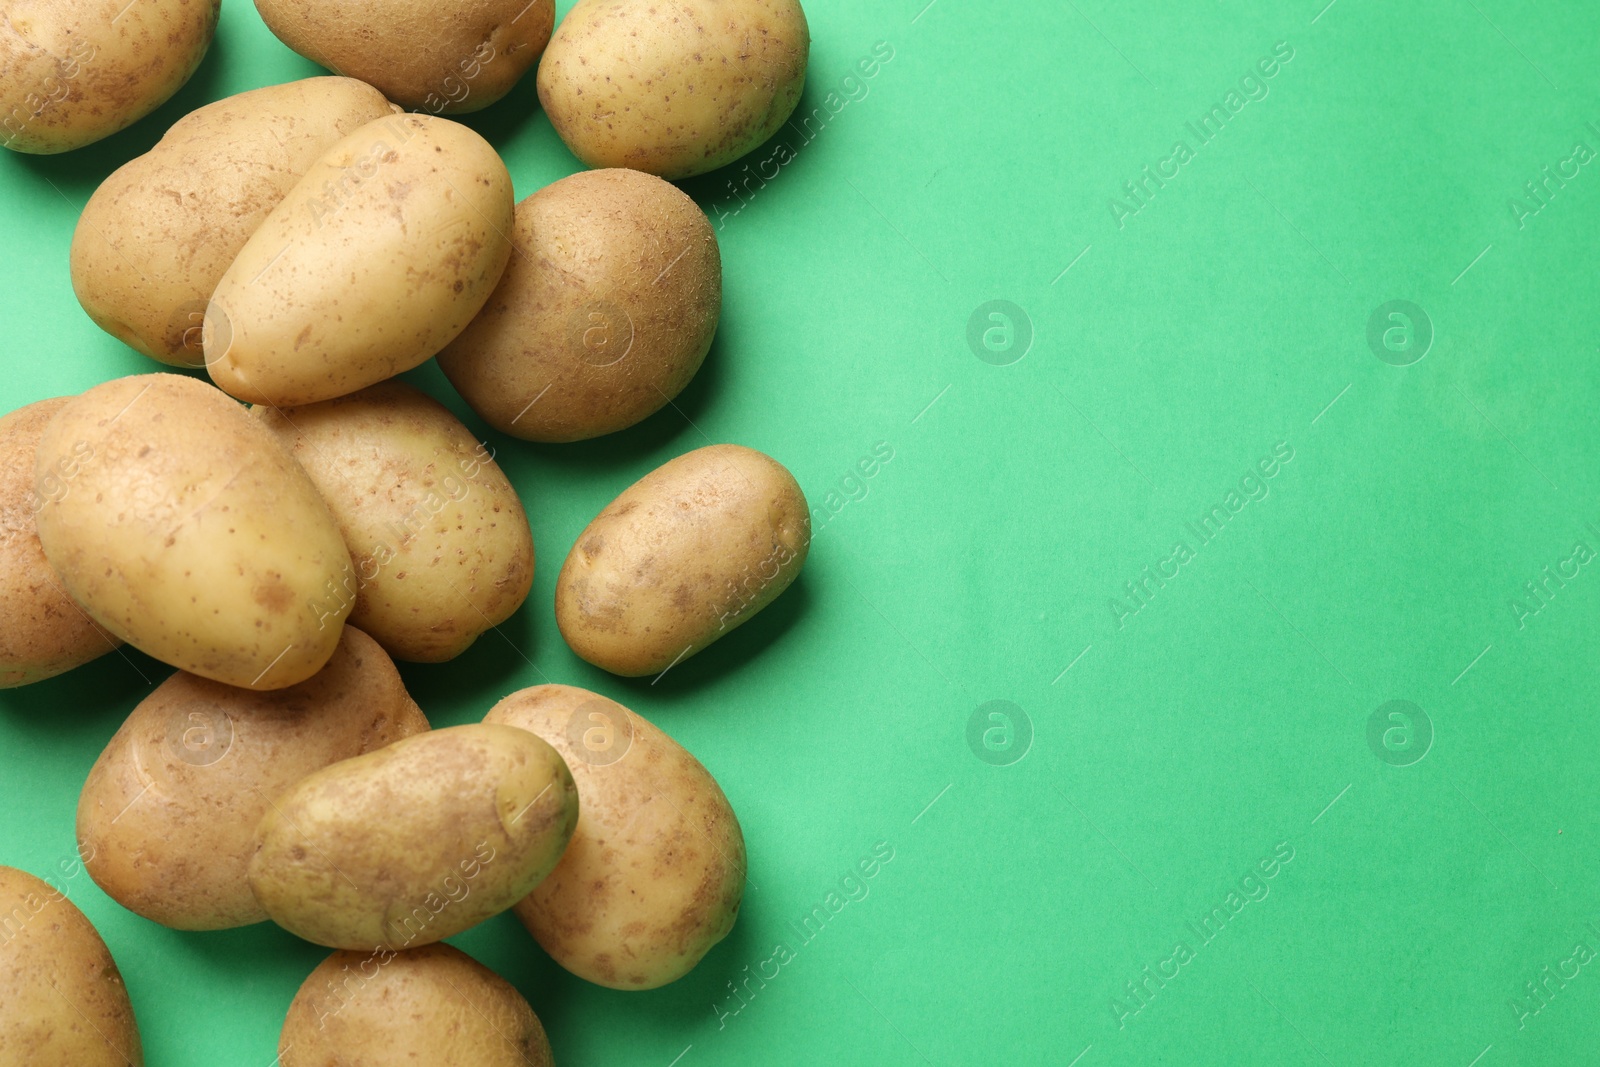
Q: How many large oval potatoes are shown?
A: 15